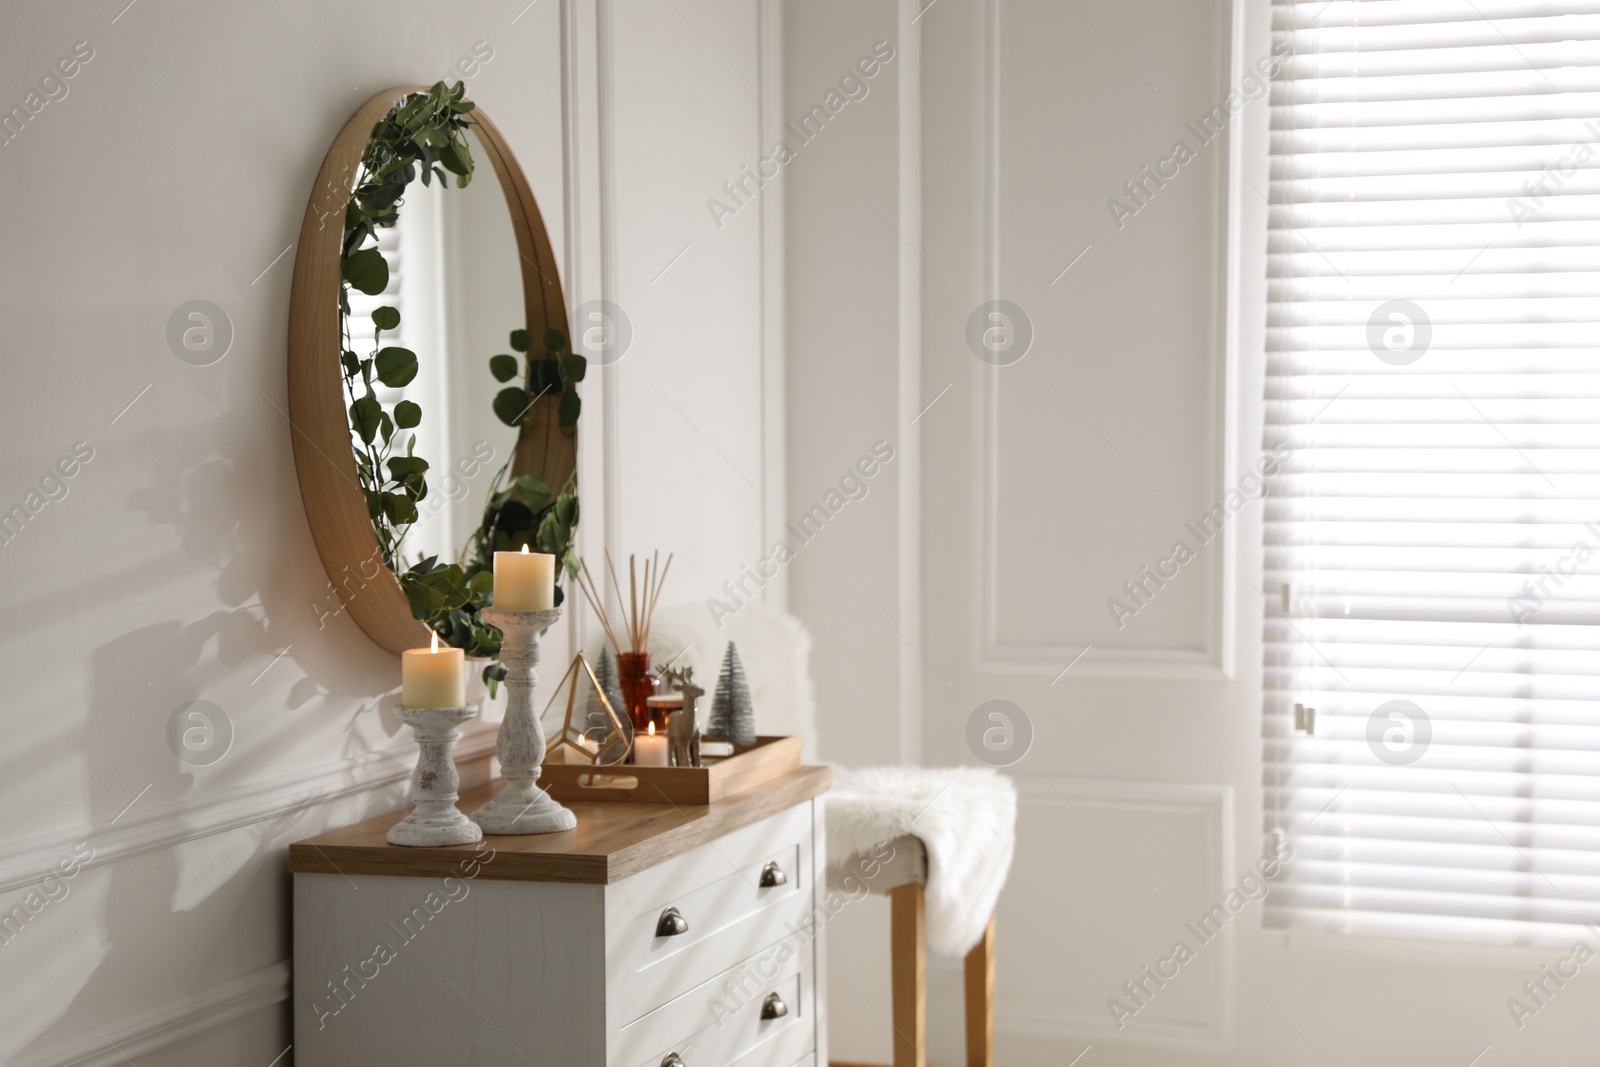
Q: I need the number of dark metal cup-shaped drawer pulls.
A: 4